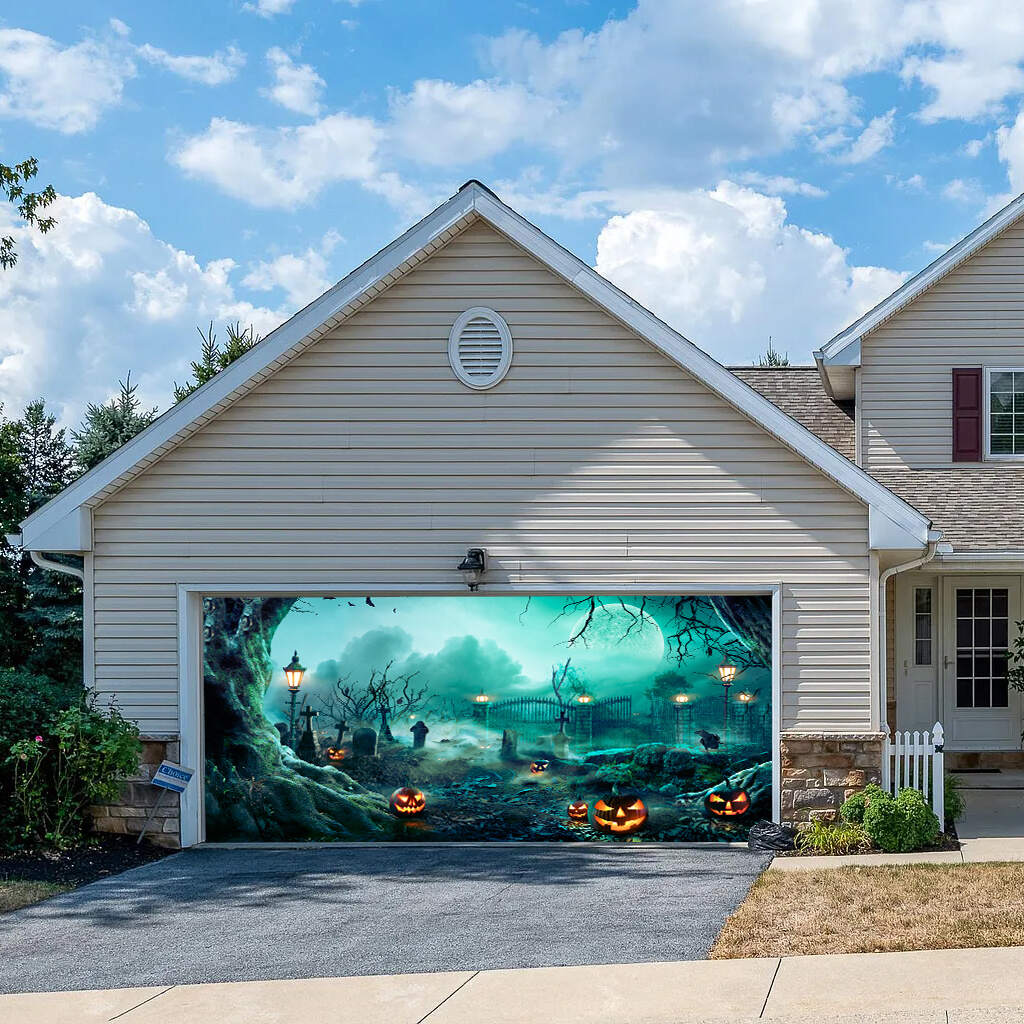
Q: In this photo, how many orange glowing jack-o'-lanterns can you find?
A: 6